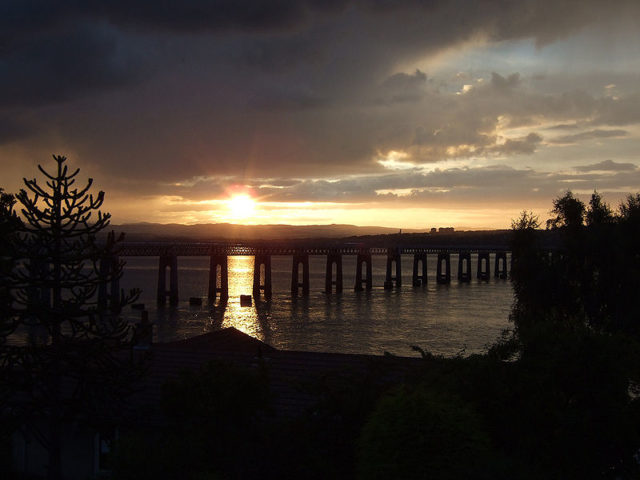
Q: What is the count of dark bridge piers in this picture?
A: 13